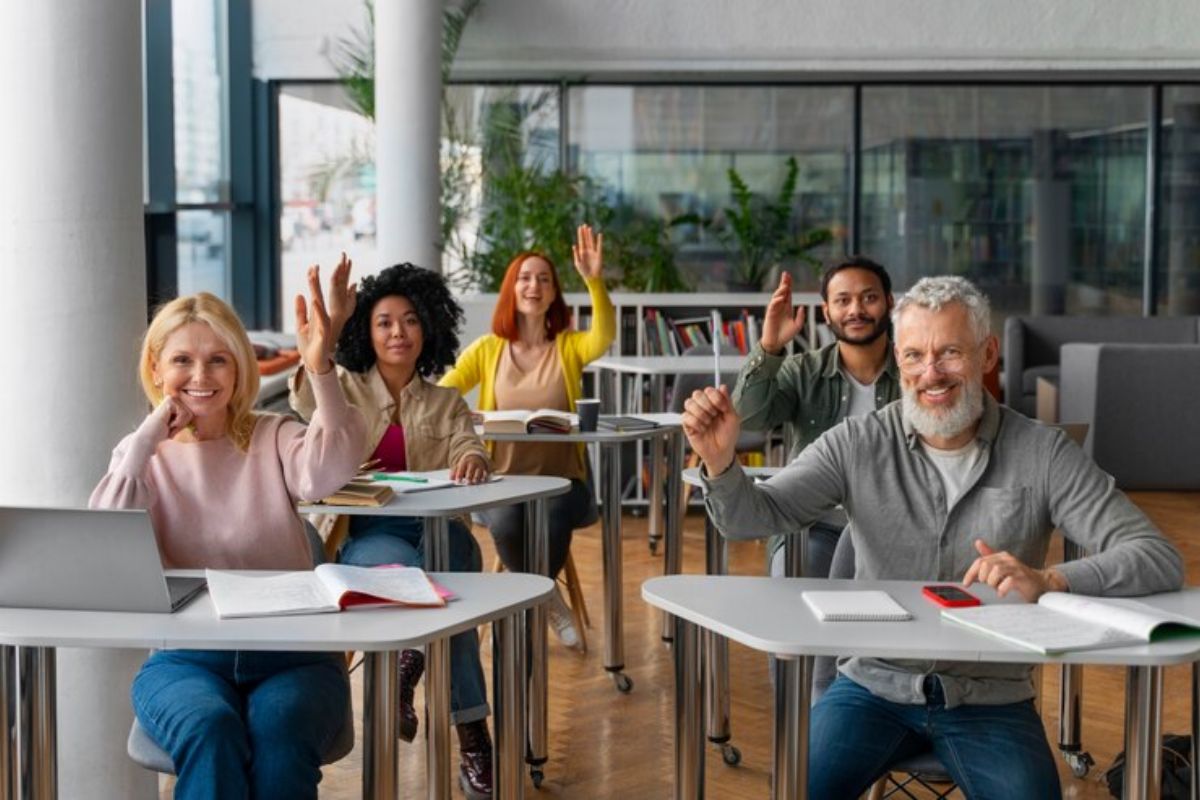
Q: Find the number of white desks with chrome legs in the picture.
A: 6